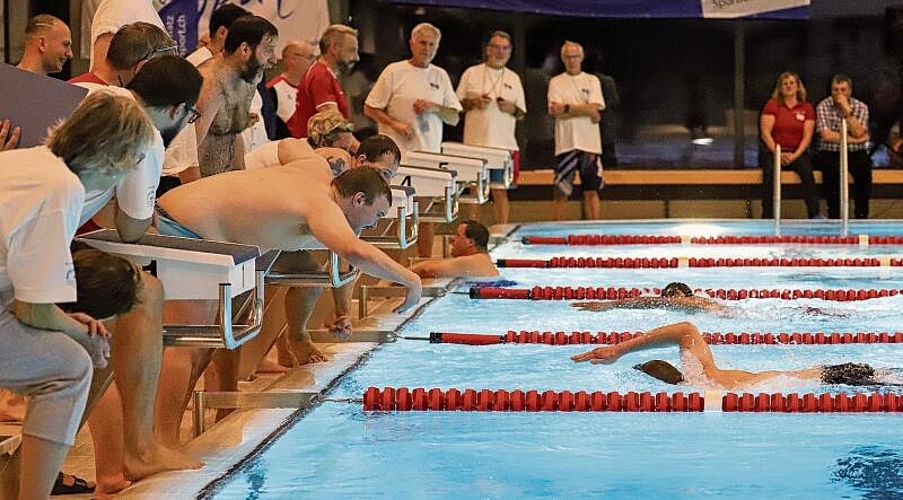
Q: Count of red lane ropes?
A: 5